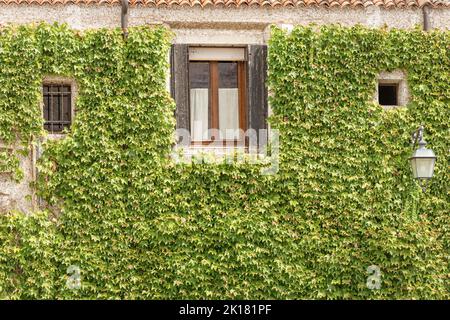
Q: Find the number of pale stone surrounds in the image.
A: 3